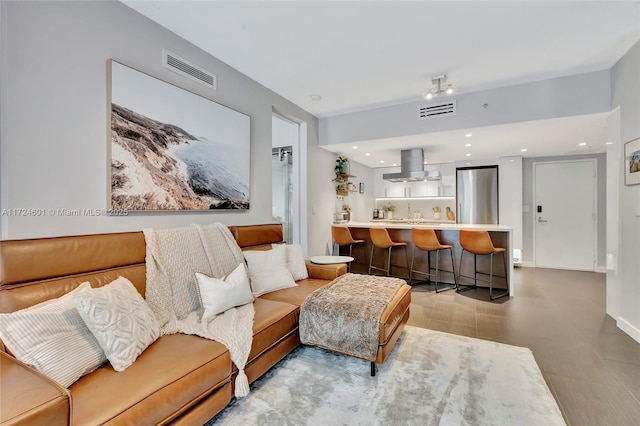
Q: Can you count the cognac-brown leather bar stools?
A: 4